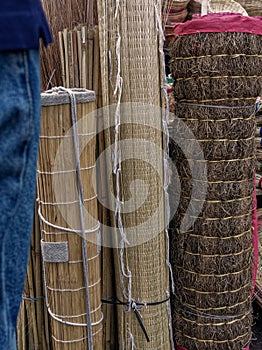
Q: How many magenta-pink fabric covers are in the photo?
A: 1